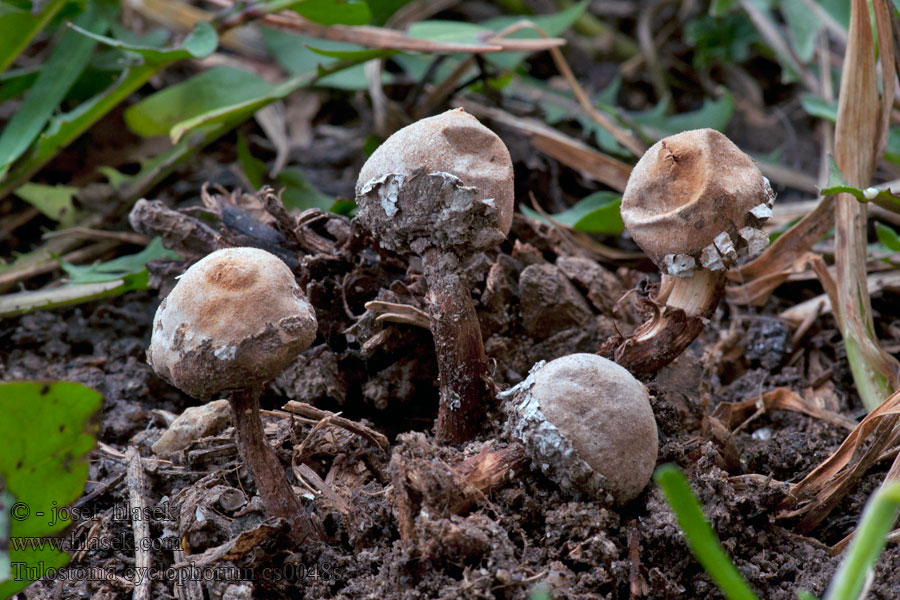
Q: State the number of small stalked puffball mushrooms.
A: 4